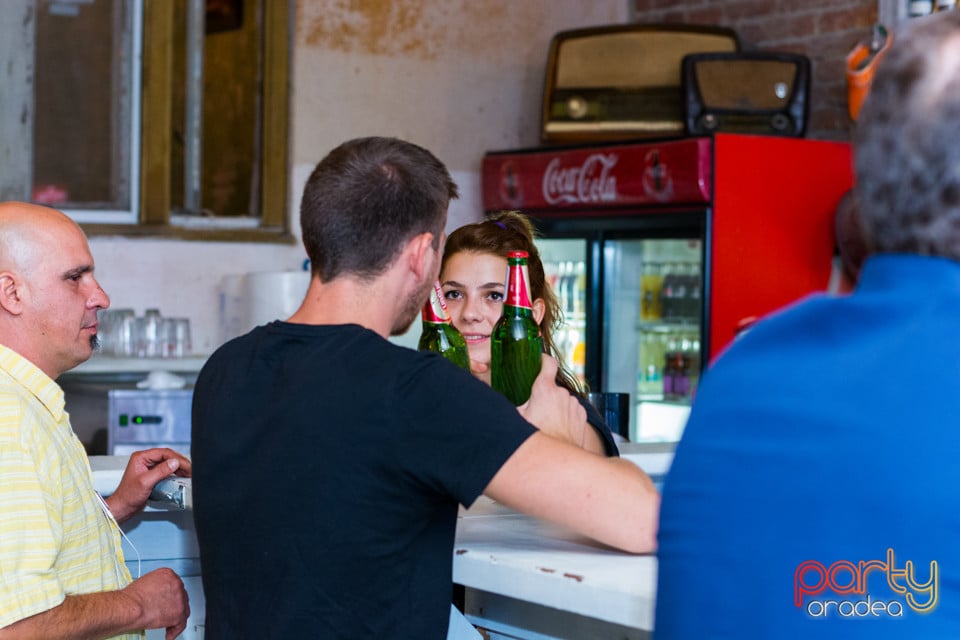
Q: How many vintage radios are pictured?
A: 2